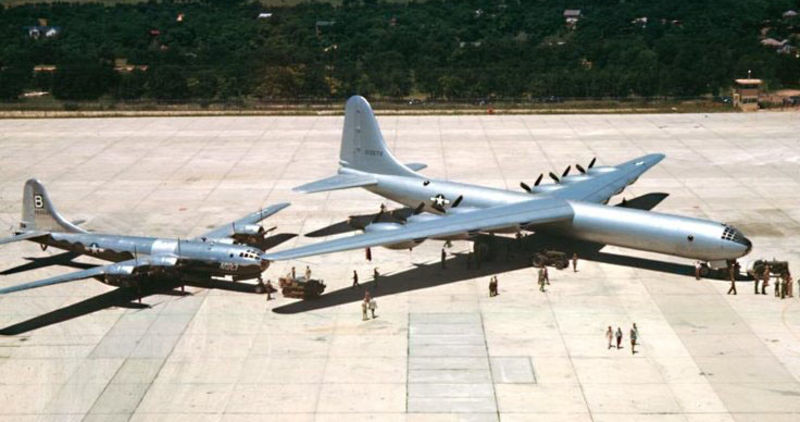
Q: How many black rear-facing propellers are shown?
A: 6